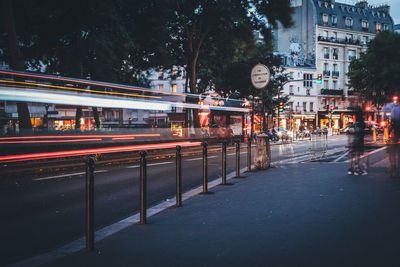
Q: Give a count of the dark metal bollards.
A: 7